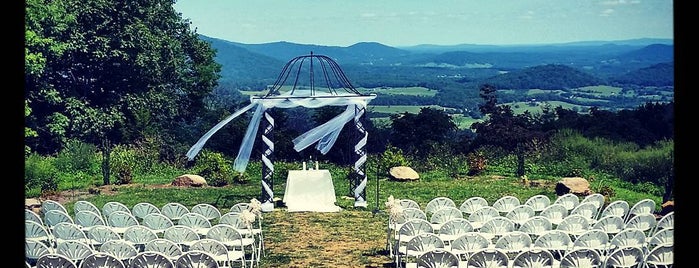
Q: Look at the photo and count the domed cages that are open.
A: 1